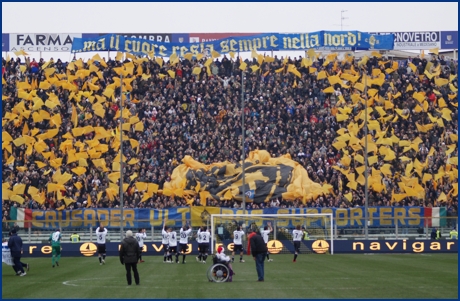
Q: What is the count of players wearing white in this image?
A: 10